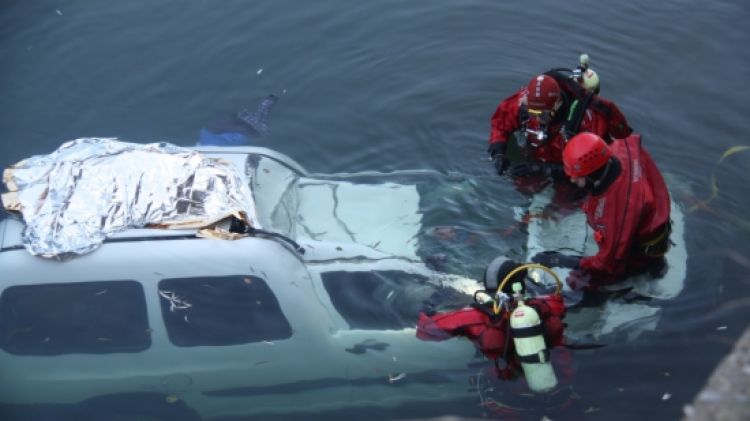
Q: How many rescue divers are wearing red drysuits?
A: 3